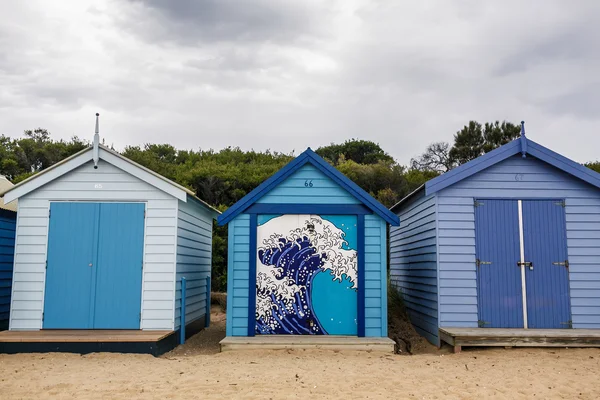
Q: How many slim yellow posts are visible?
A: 0